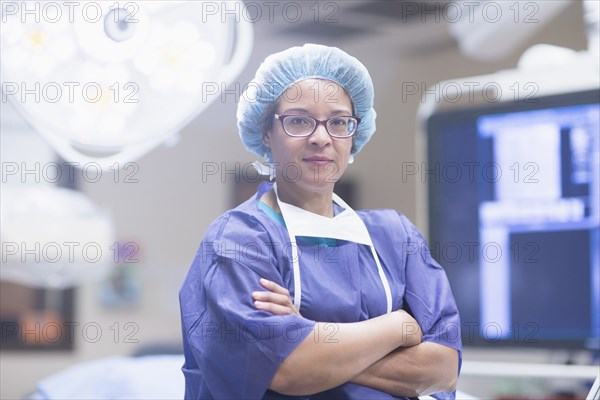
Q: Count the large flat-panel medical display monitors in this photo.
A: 1